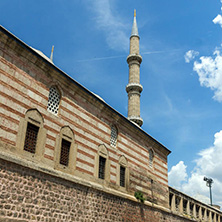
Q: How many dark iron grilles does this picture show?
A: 4